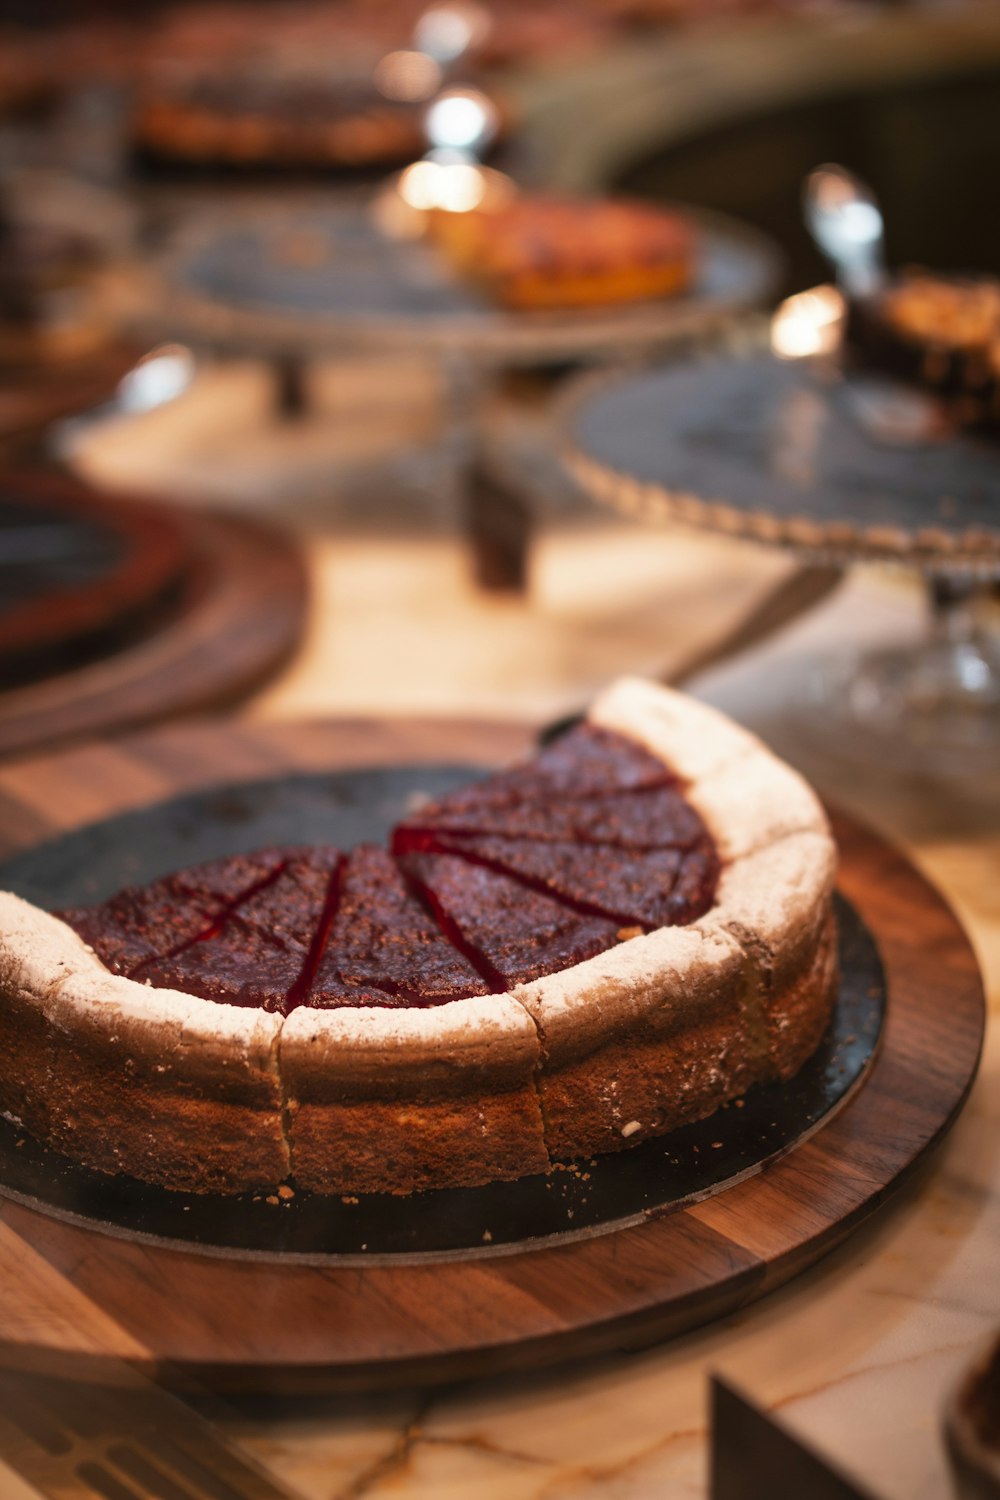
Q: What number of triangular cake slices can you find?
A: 7